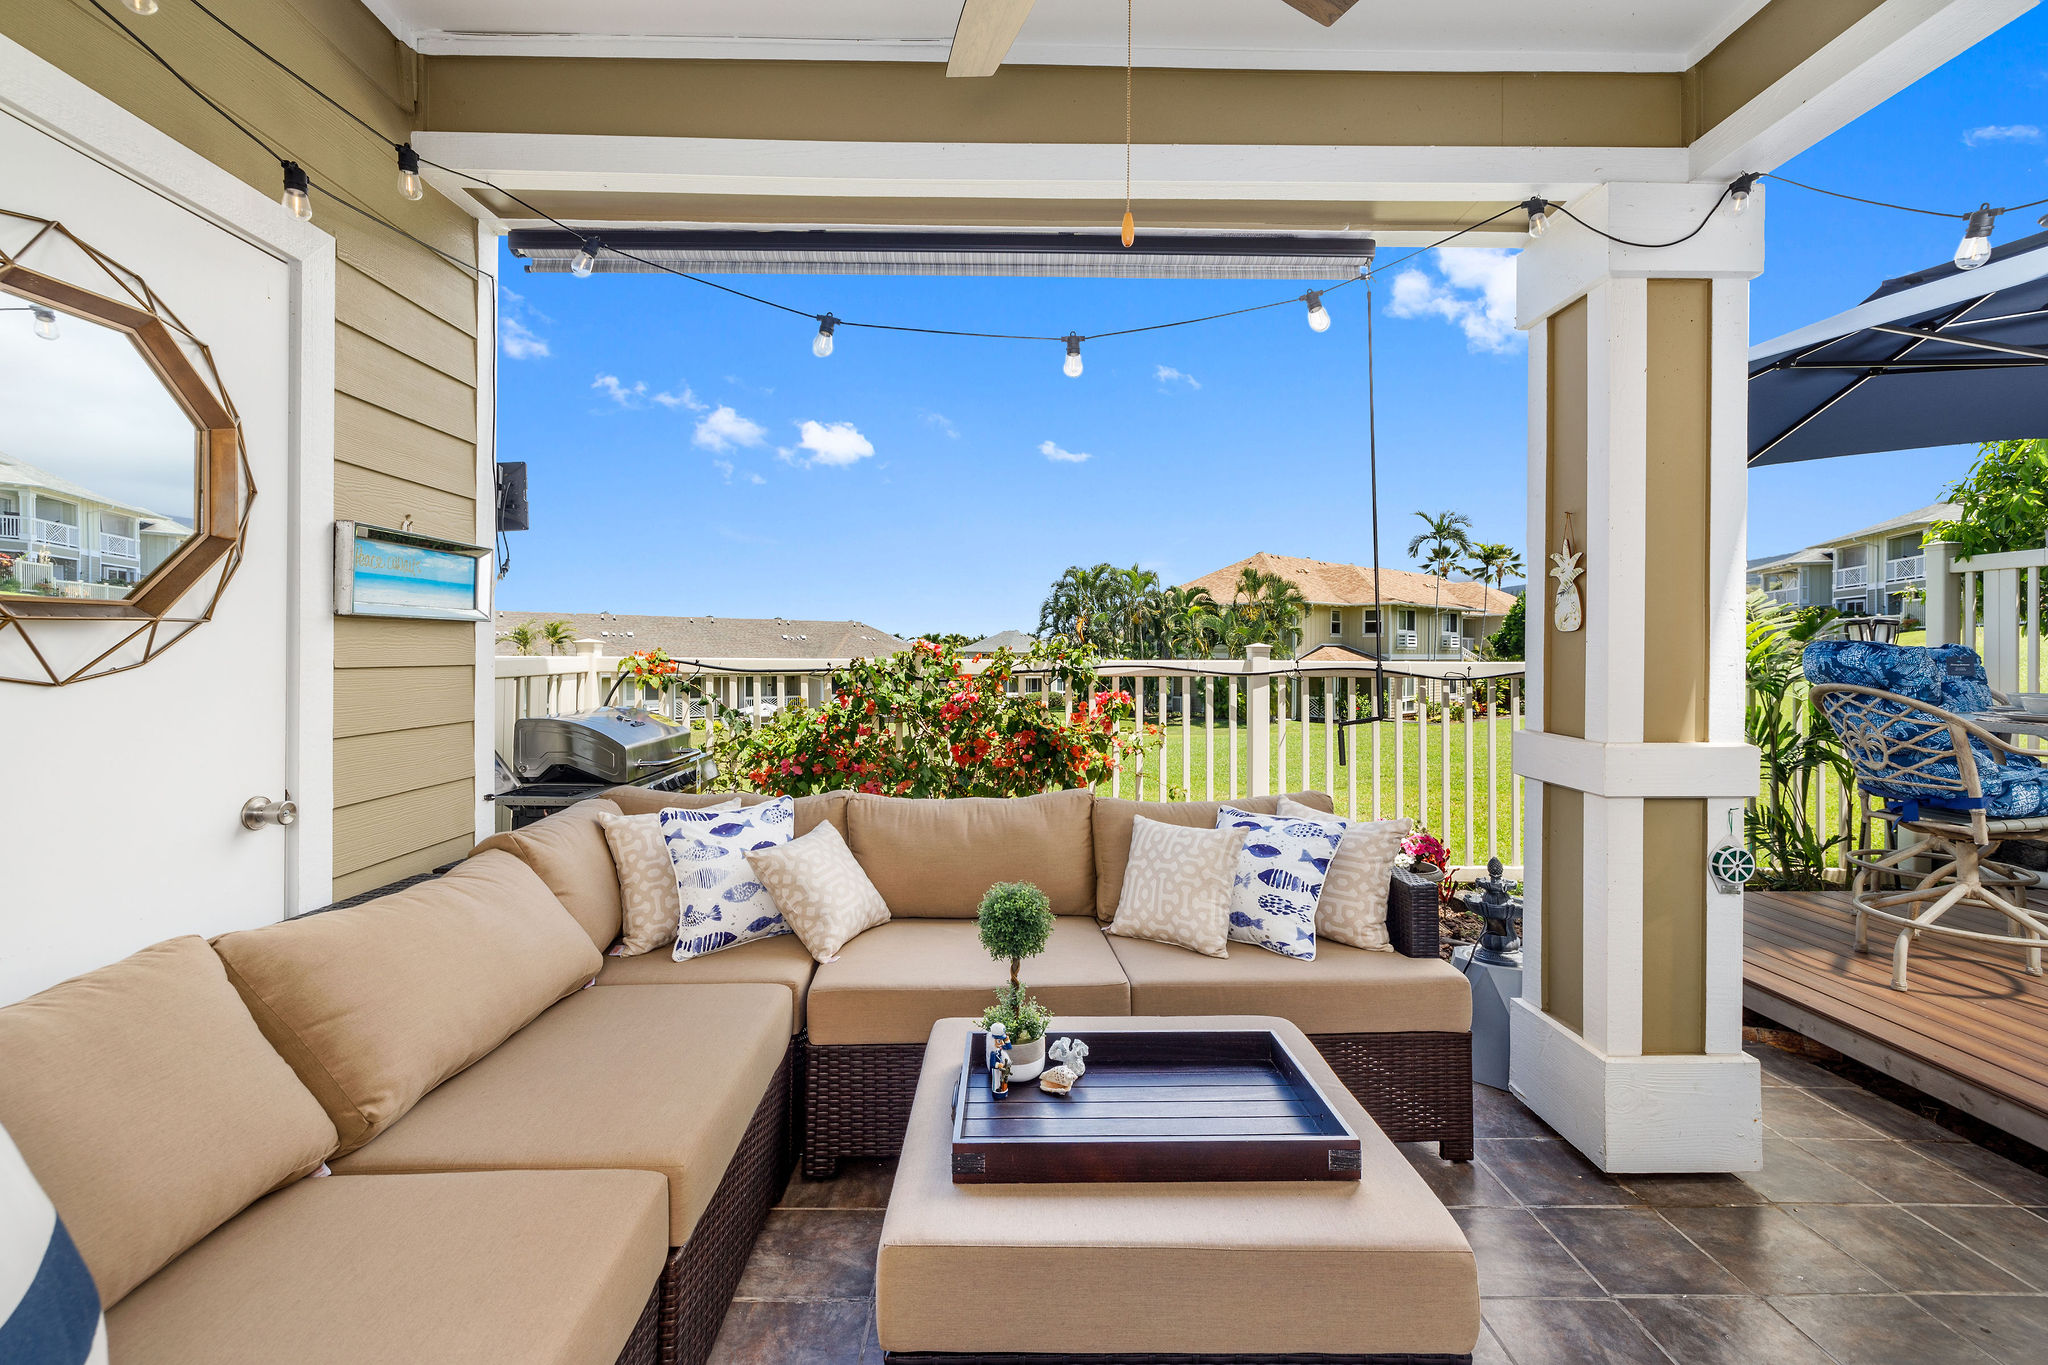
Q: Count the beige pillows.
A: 4